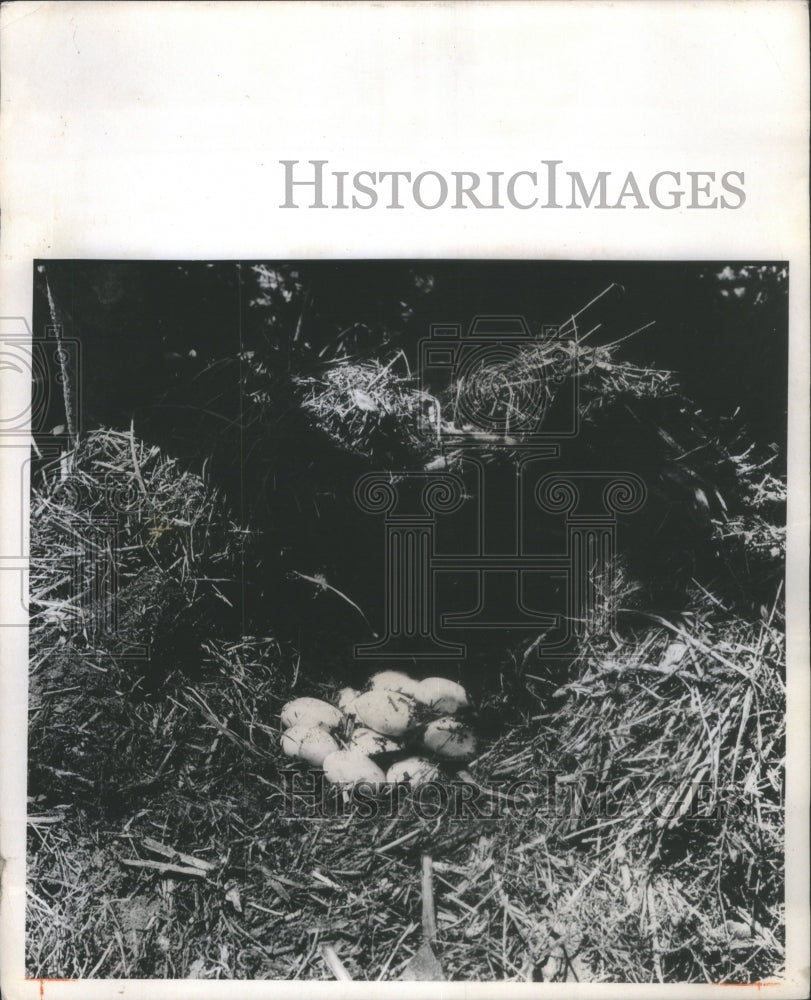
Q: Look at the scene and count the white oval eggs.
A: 10